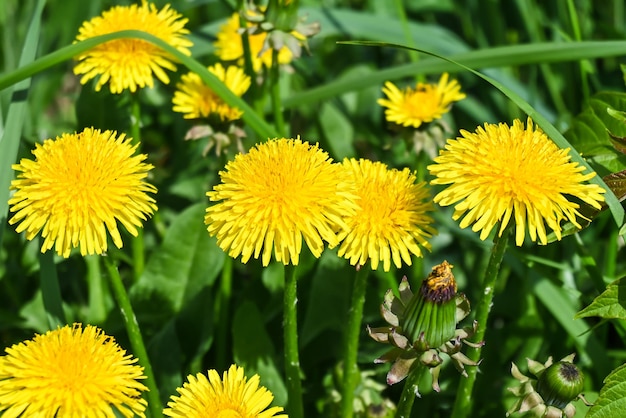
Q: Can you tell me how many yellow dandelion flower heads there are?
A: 10